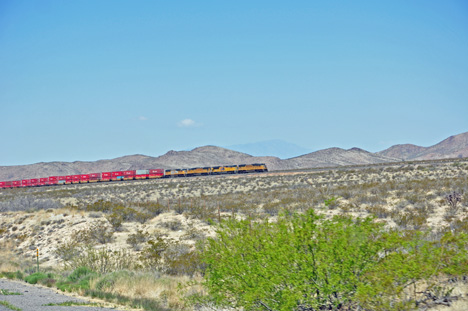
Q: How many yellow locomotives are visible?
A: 4